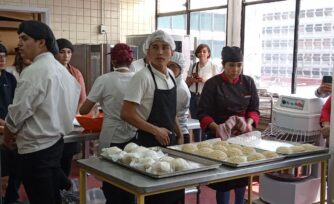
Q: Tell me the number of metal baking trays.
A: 3